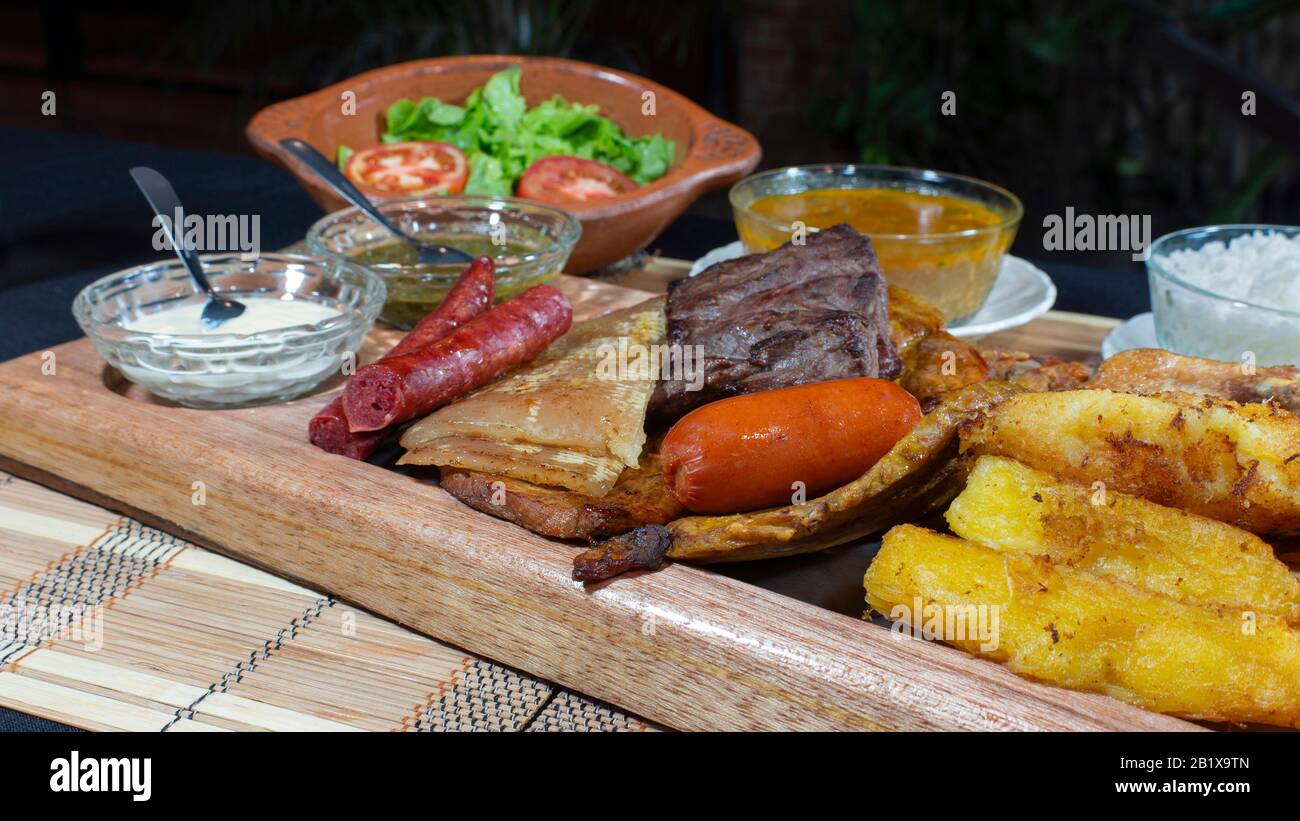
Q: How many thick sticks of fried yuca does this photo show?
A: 3